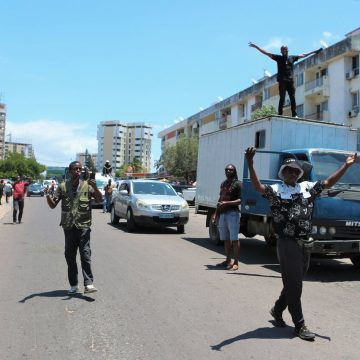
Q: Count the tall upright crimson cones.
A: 0